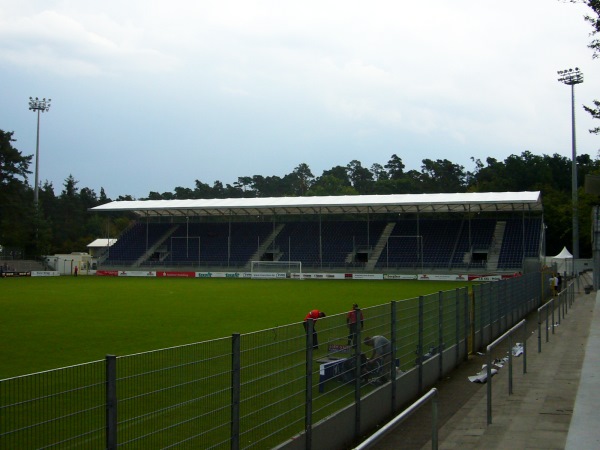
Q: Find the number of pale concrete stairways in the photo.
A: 4